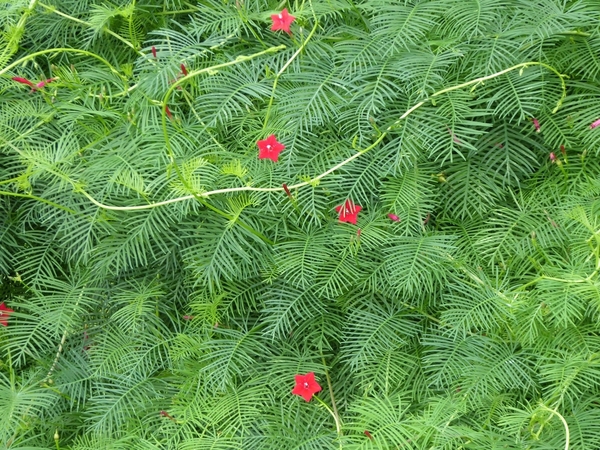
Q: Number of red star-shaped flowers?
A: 5